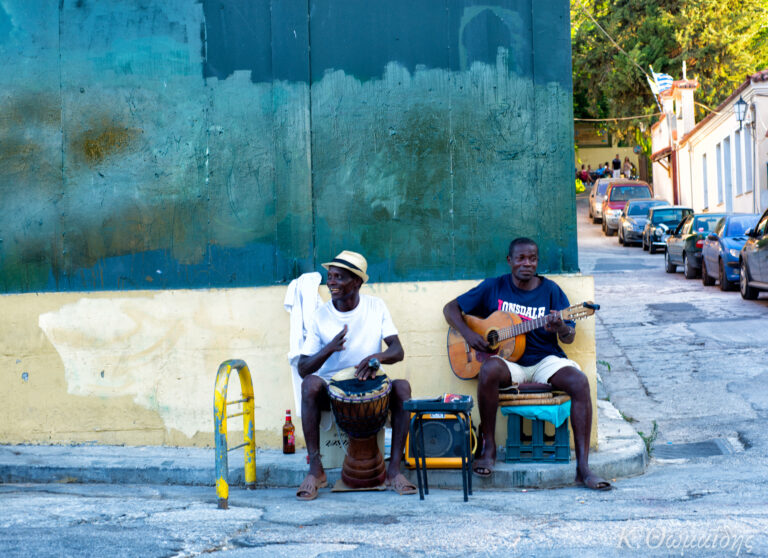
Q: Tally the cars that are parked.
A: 7